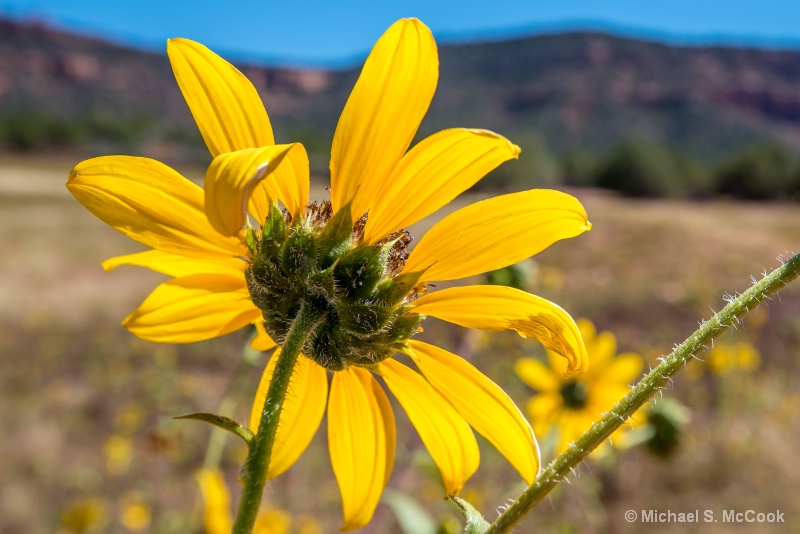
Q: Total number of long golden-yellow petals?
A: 13